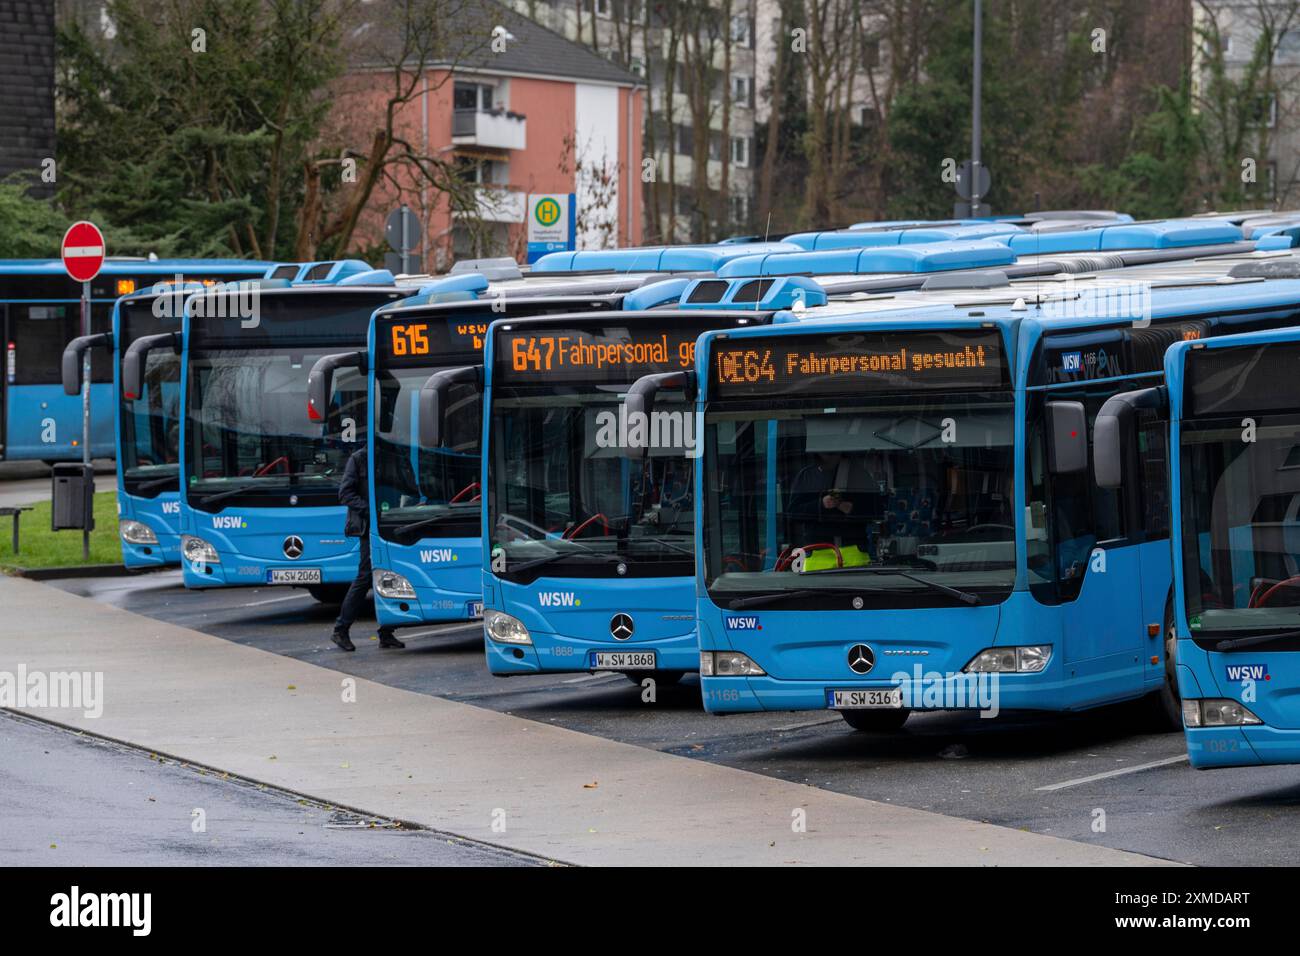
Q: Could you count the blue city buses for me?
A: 7